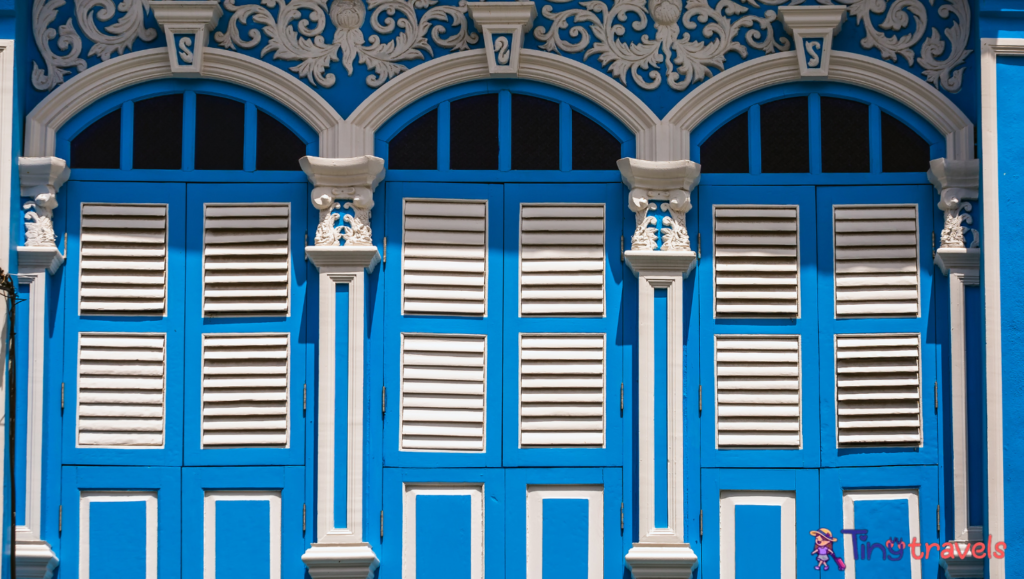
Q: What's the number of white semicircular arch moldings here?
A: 3